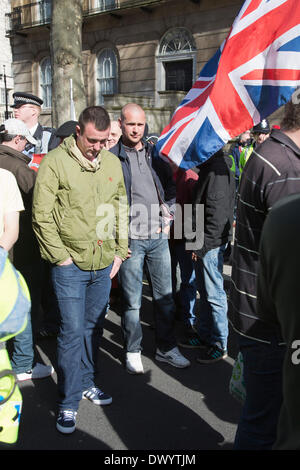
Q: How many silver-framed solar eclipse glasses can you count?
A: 0